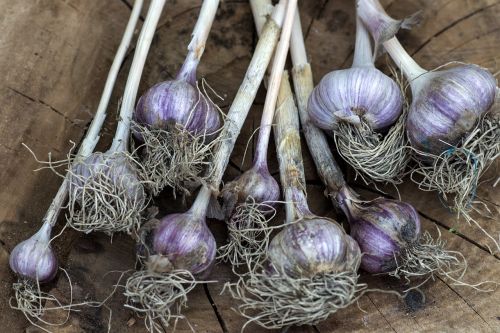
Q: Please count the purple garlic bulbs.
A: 9